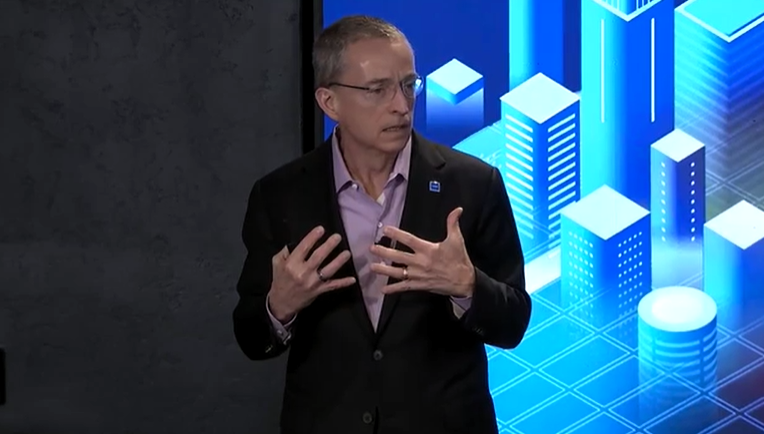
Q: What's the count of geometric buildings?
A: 9